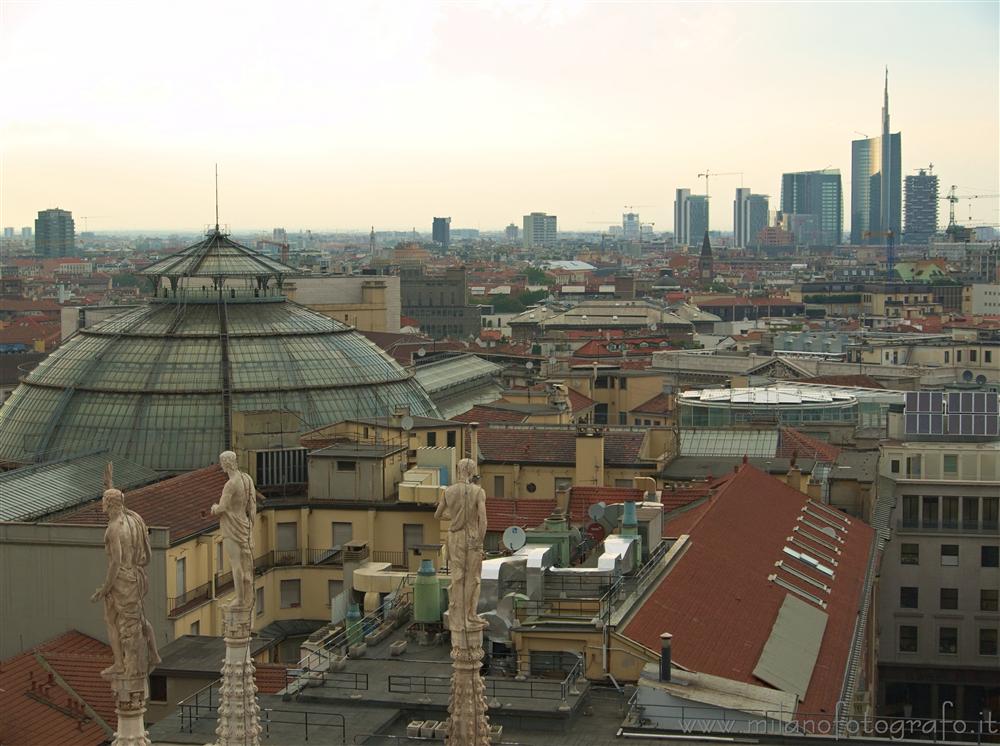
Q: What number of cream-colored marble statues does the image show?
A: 3